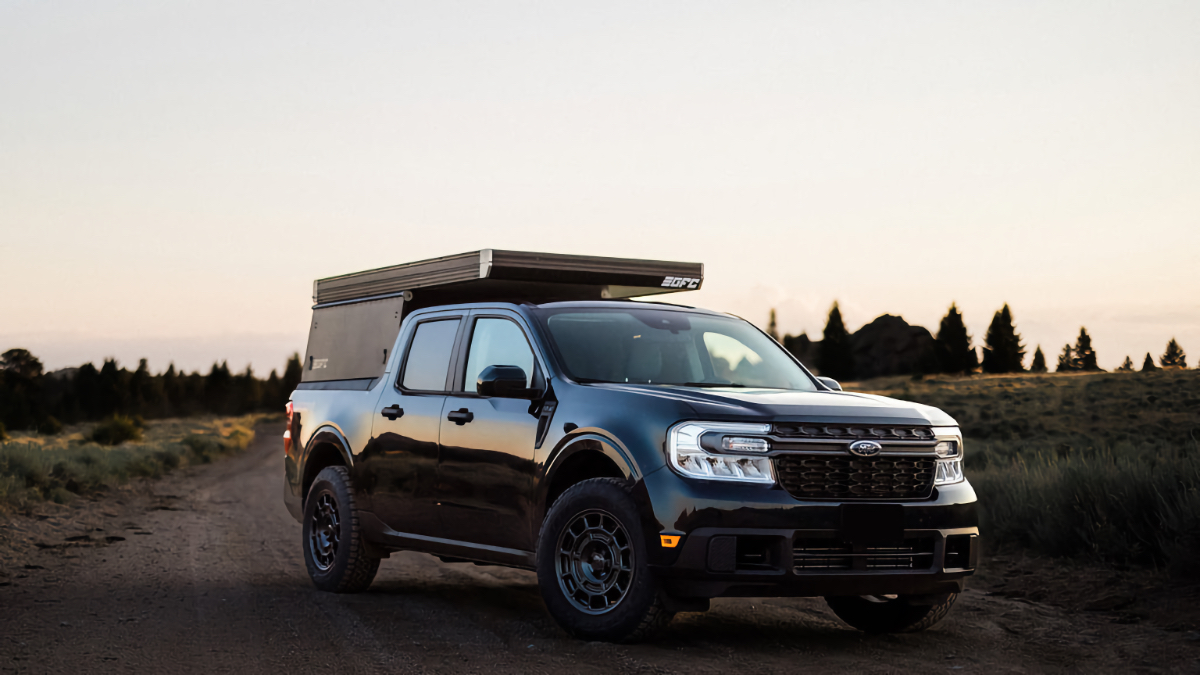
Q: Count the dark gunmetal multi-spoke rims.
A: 2